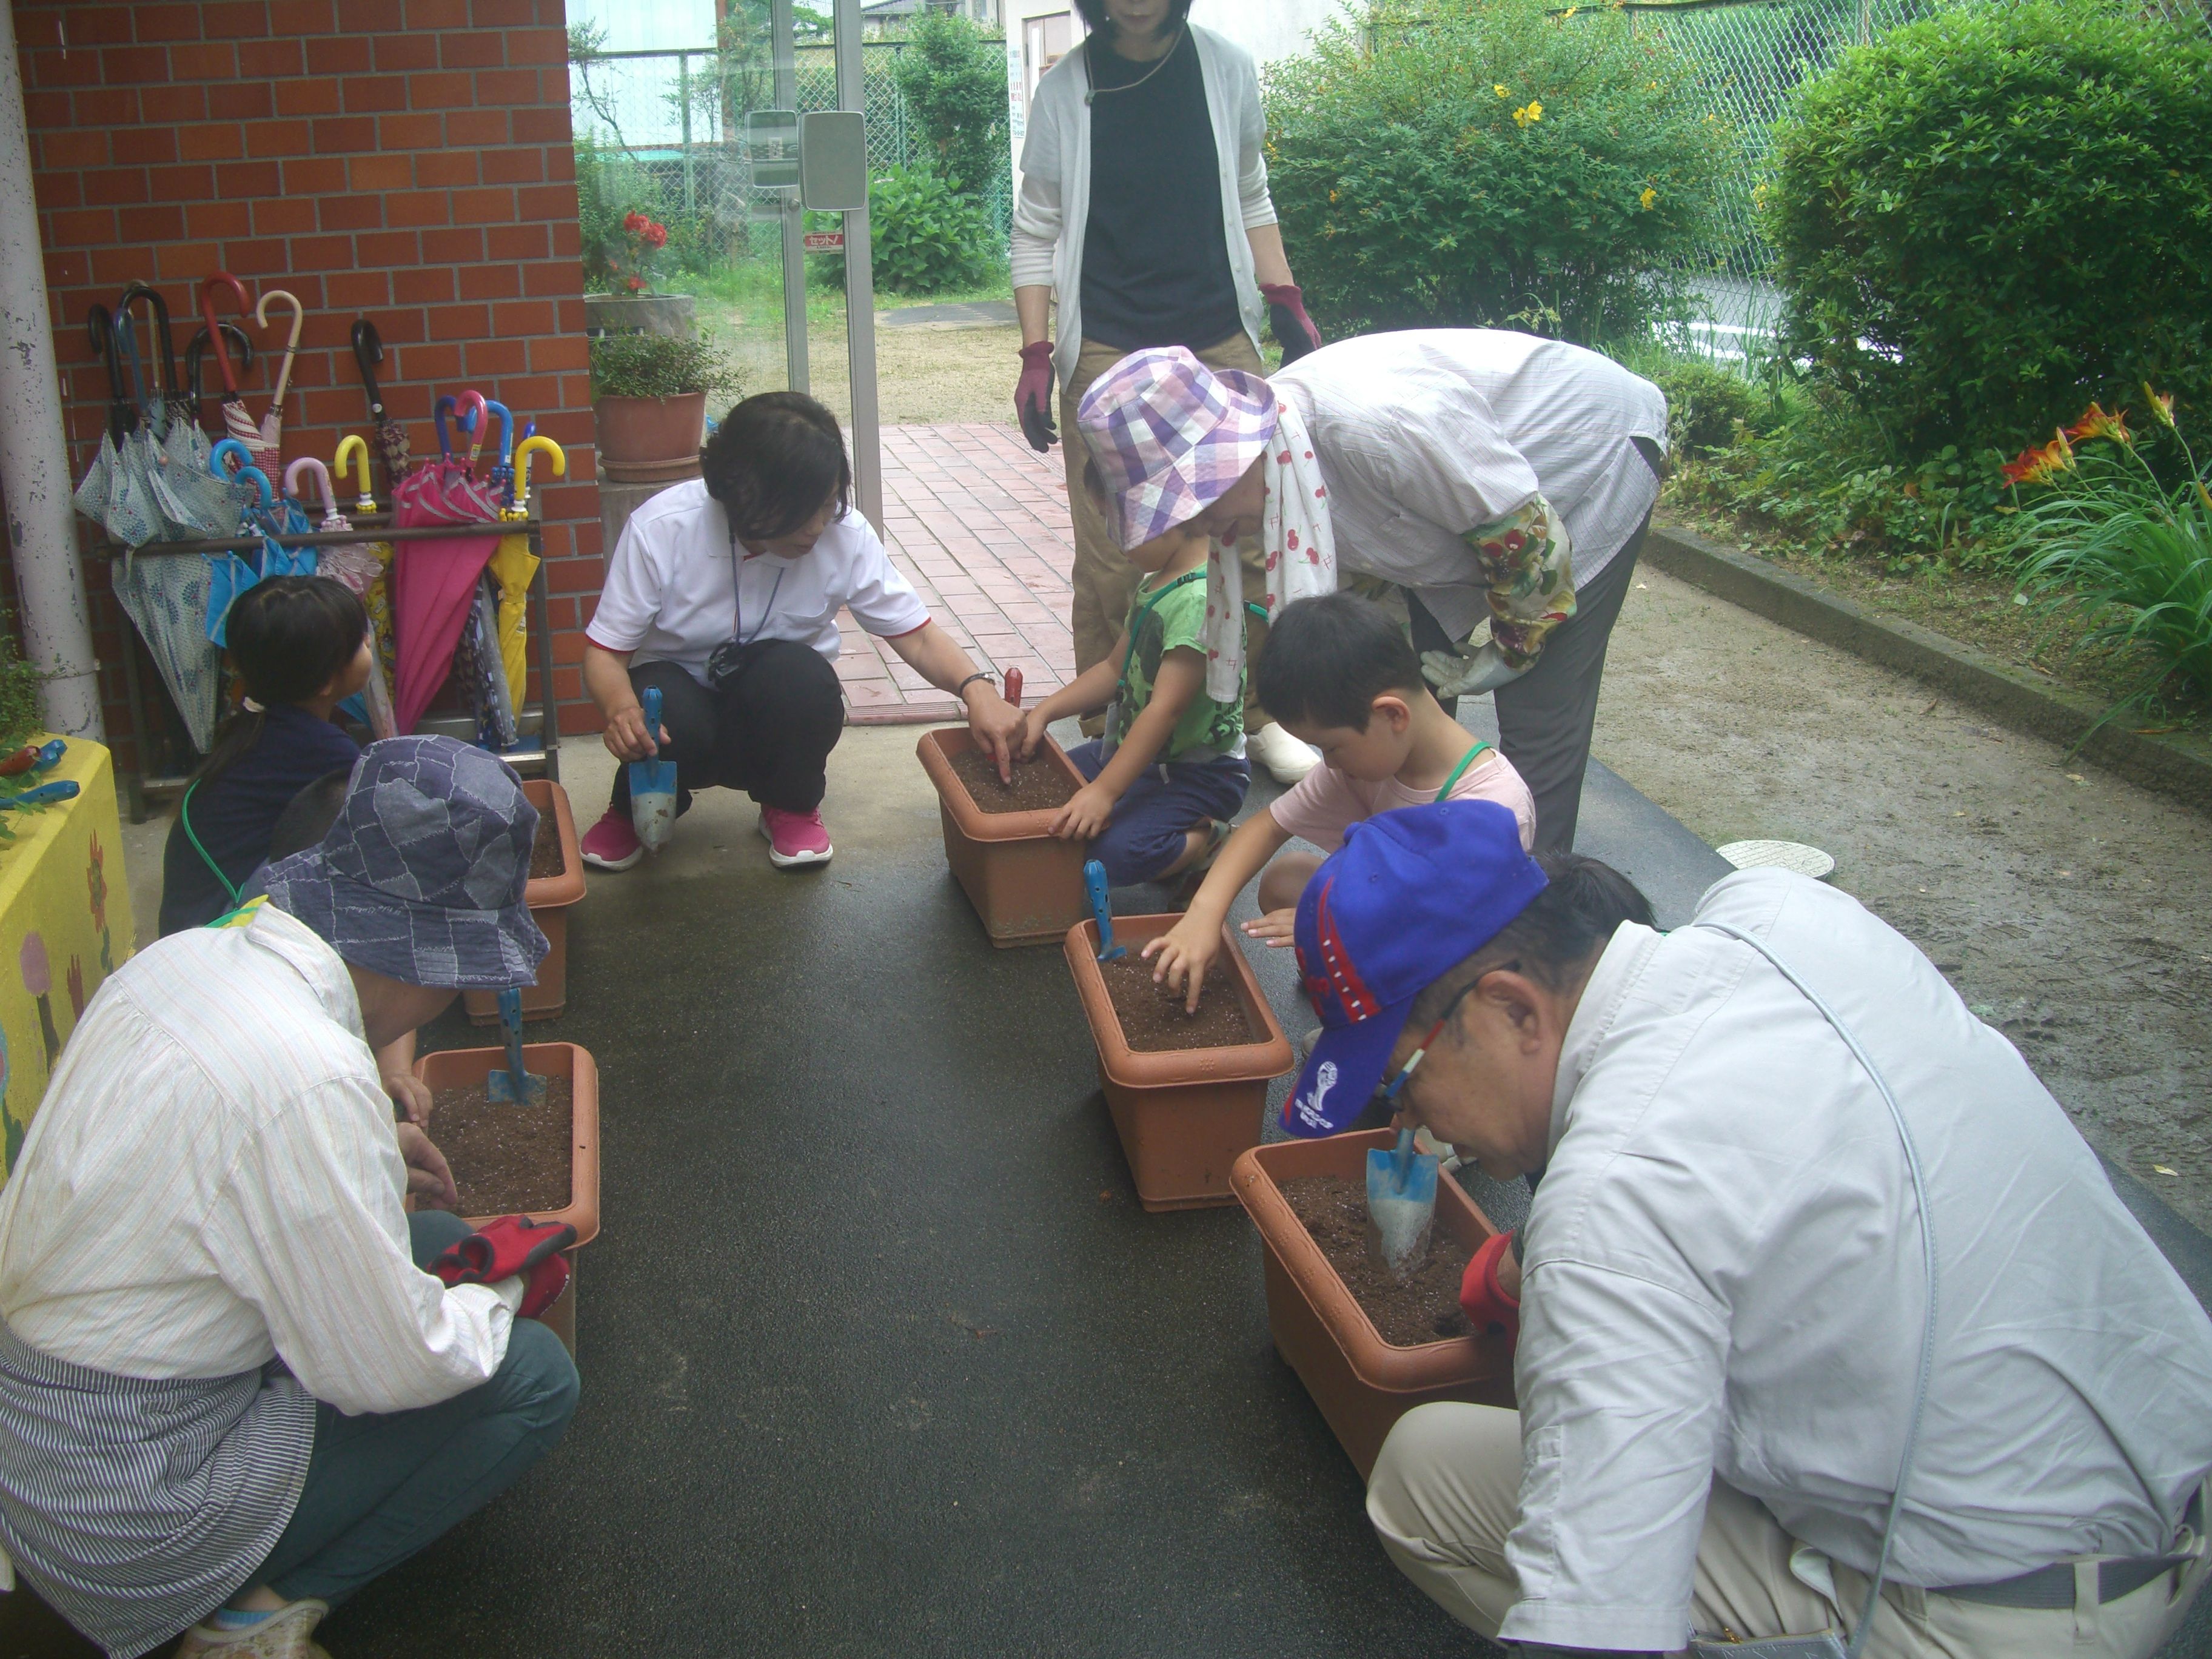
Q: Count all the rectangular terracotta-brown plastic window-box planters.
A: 5